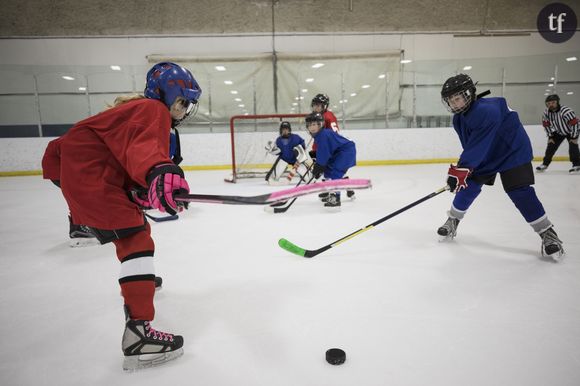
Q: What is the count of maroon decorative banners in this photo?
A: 0